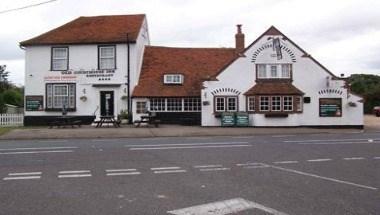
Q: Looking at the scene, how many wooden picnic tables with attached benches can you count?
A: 3